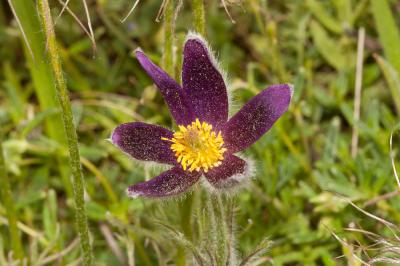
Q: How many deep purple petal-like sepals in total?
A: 6